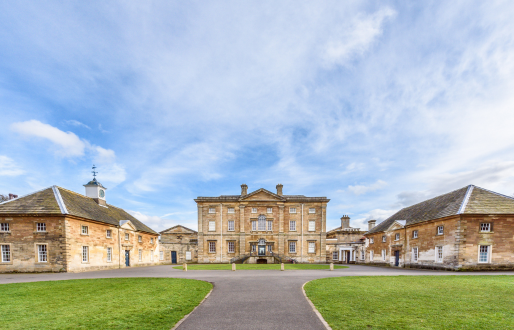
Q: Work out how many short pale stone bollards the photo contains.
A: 4